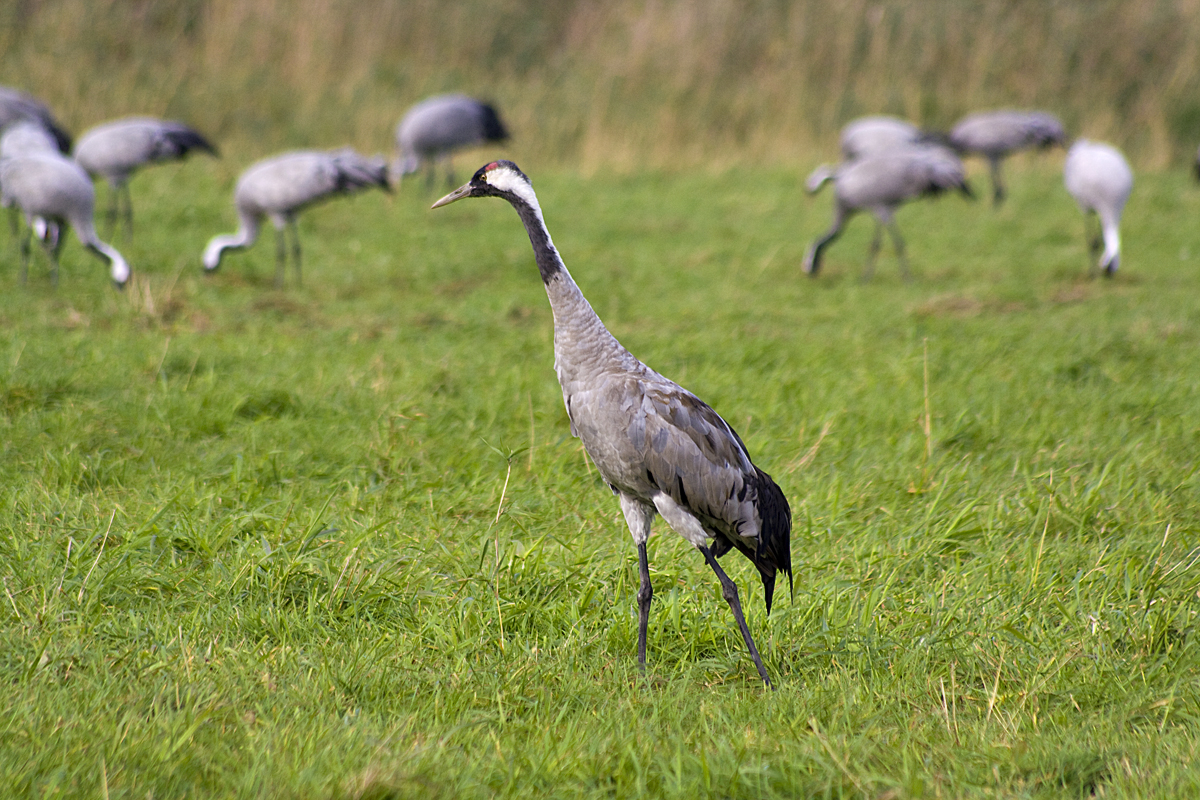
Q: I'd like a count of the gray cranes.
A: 11